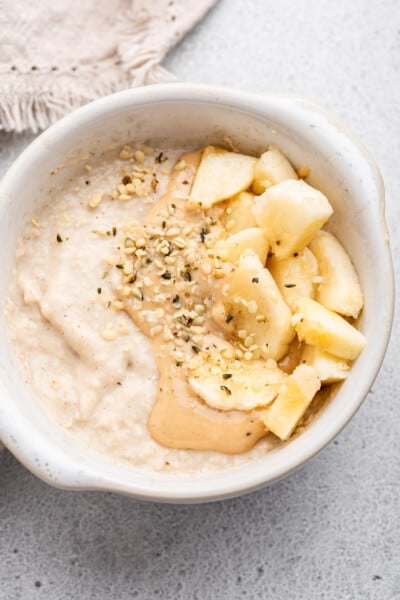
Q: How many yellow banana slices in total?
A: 12